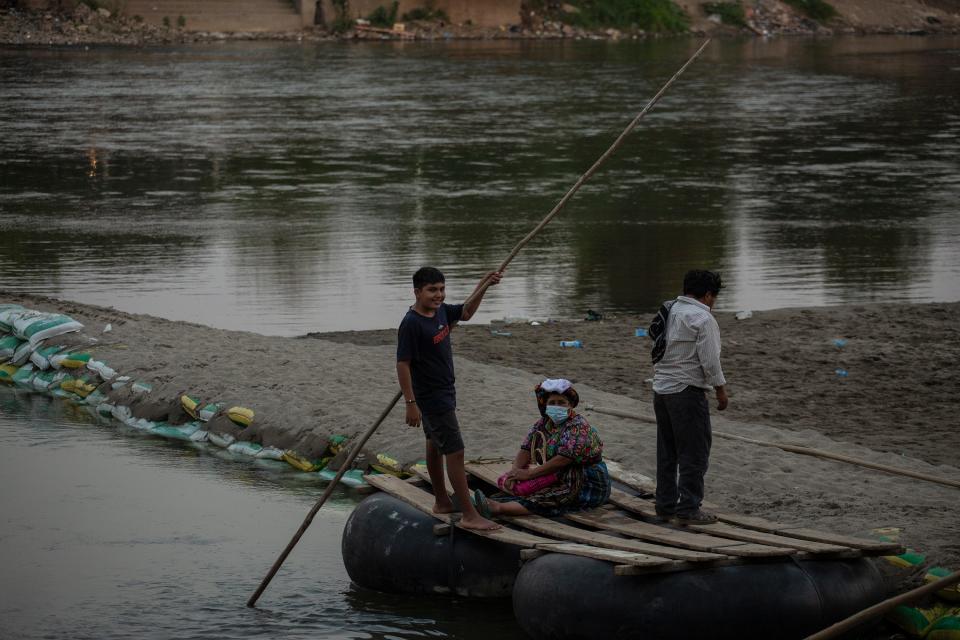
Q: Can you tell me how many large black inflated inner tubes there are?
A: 2